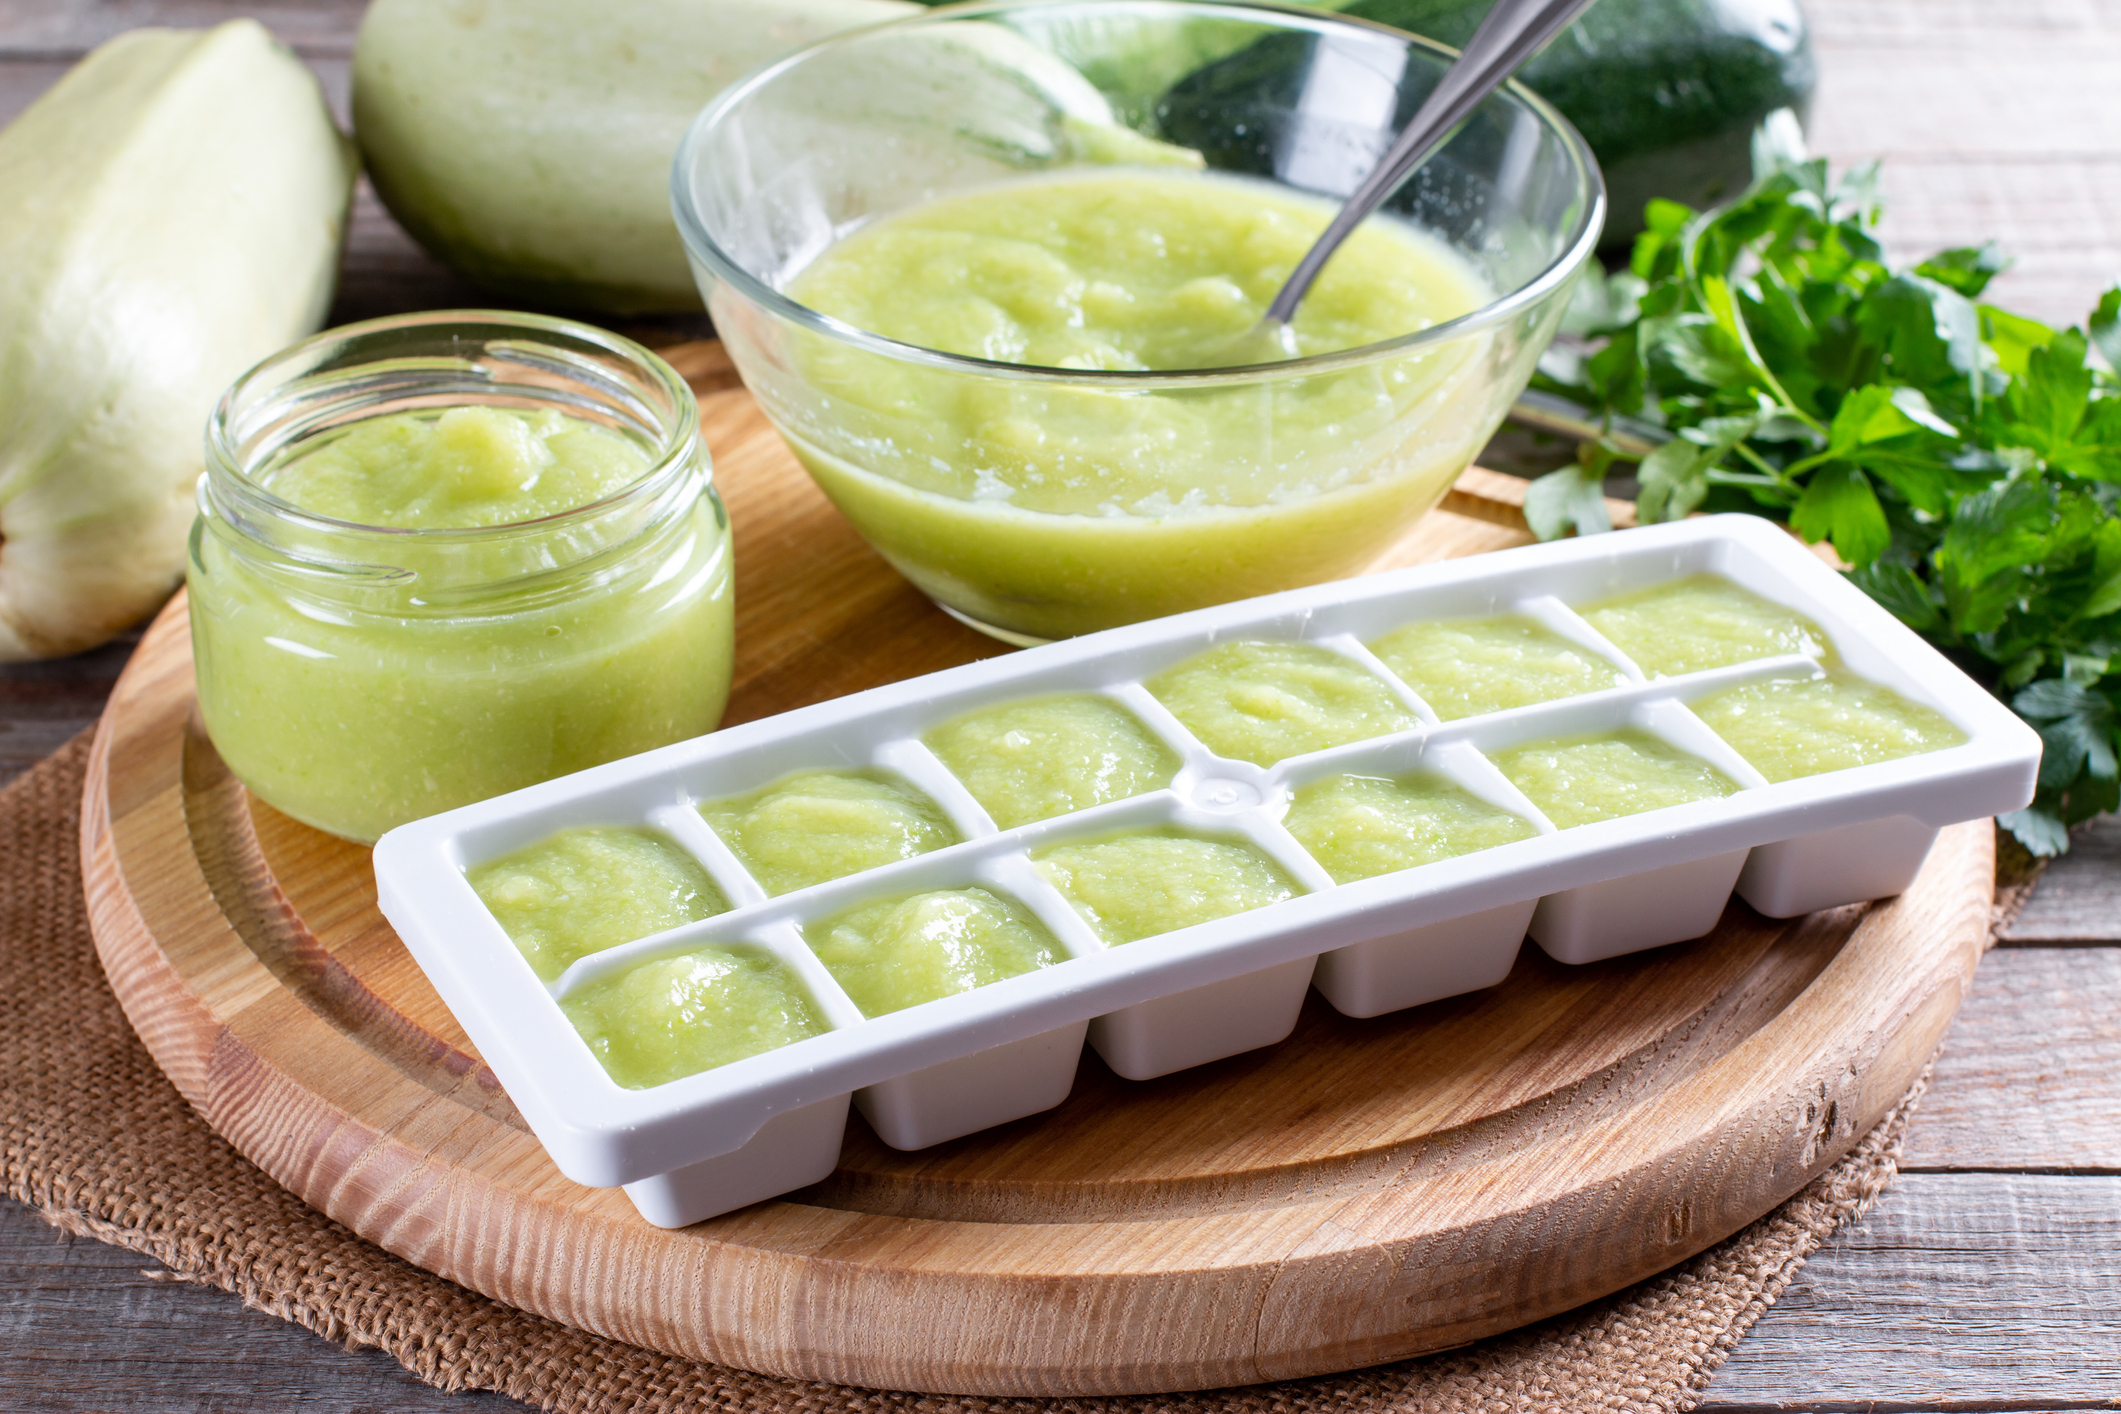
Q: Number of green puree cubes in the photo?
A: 12